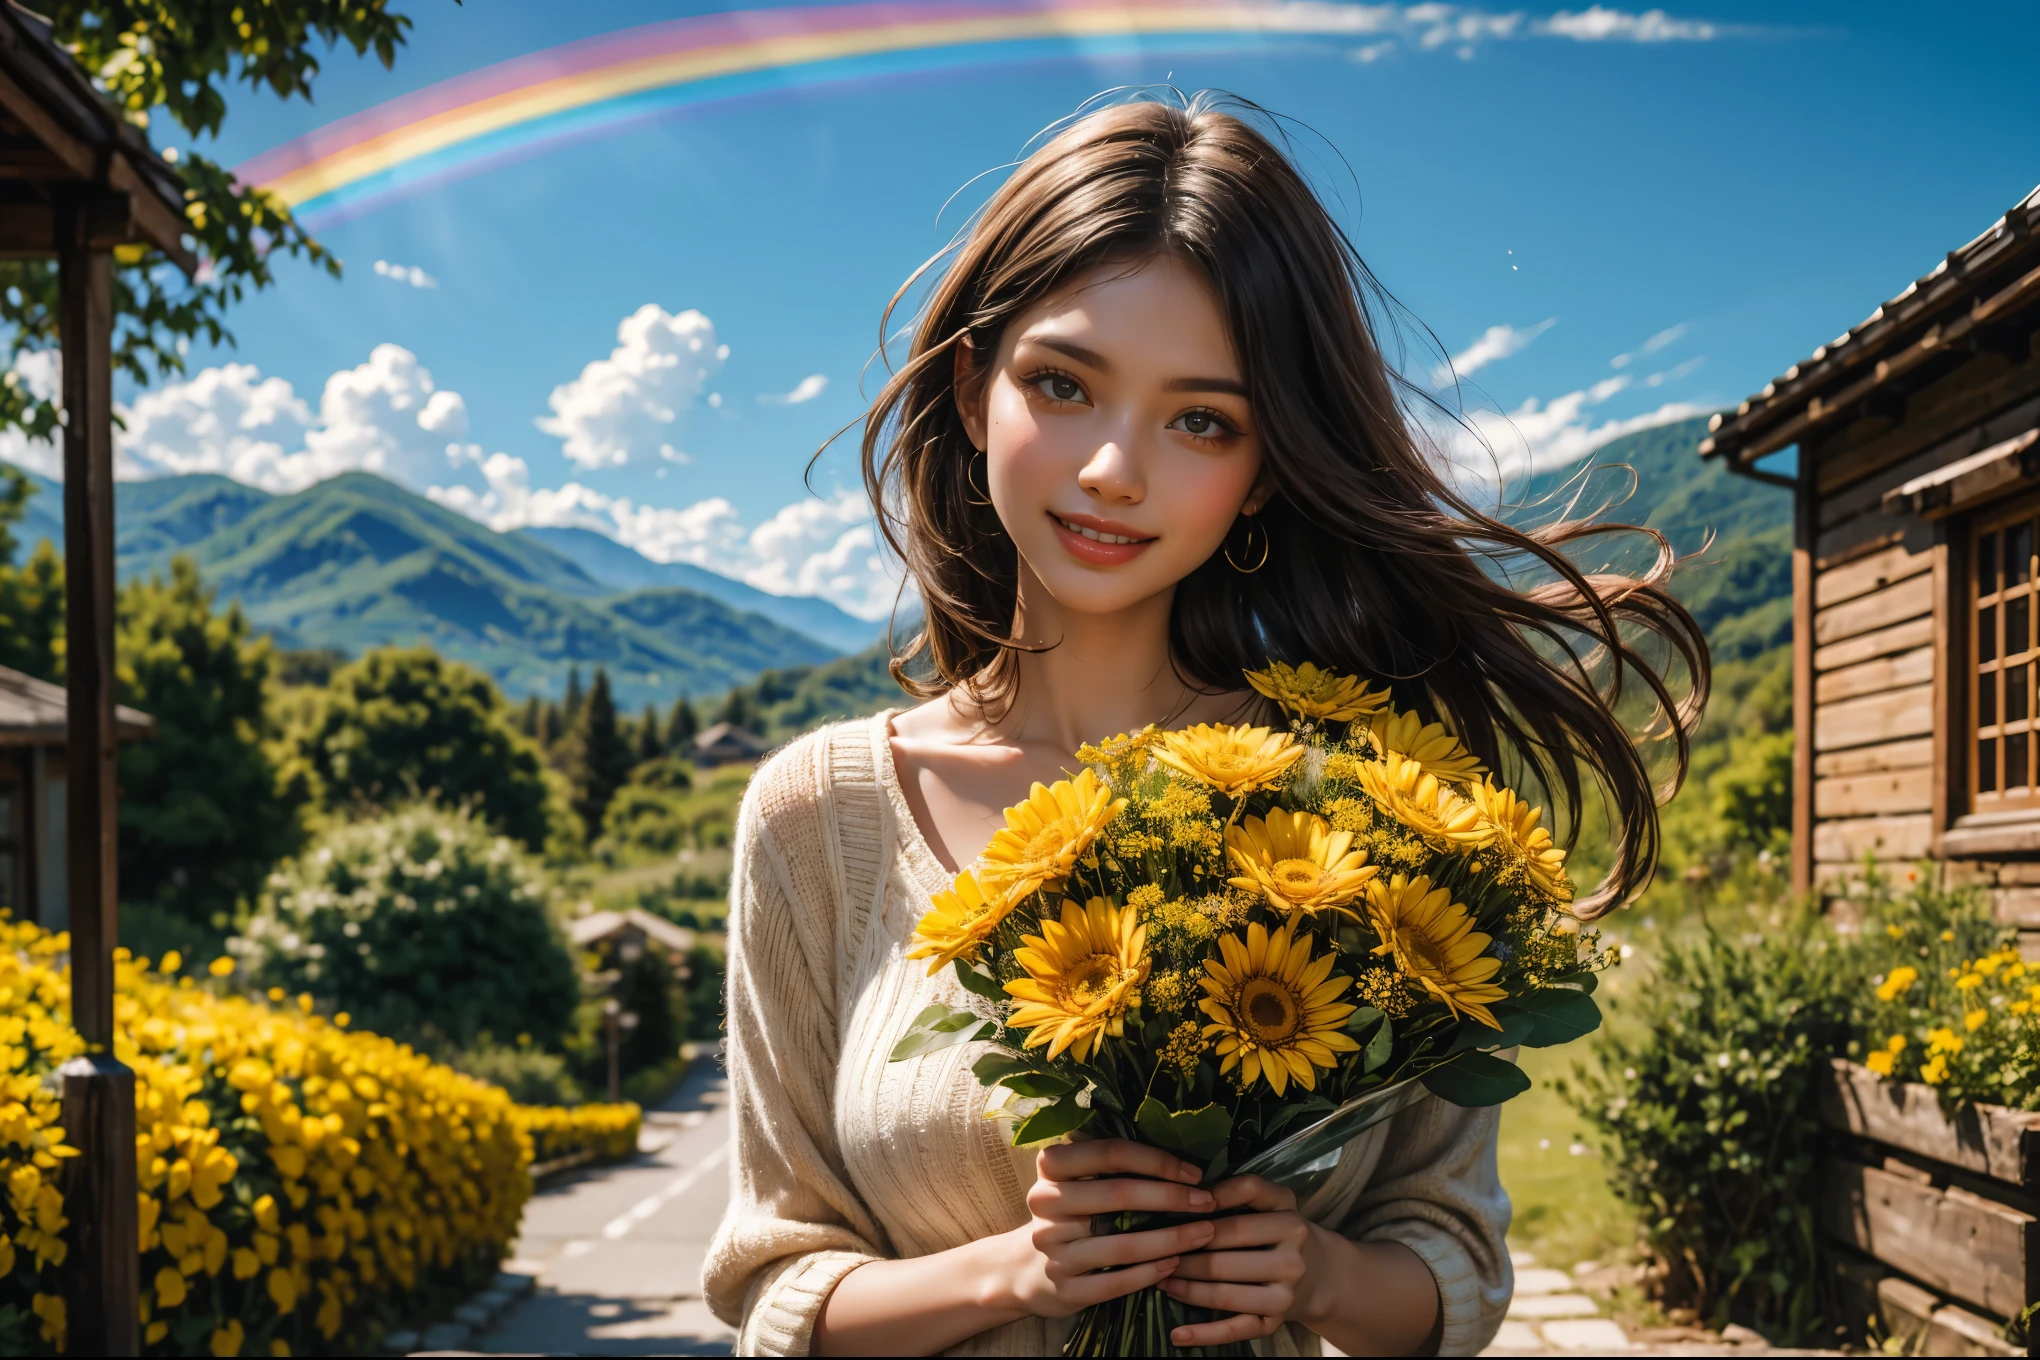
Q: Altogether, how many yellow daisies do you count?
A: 11